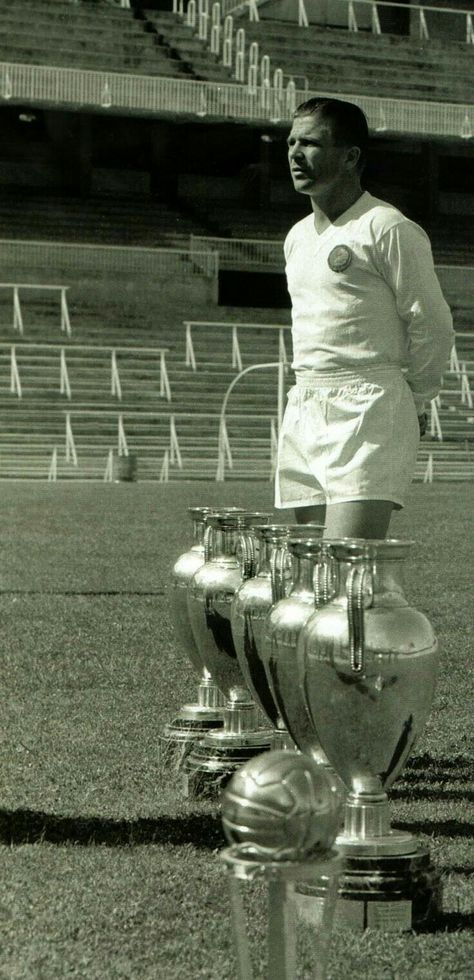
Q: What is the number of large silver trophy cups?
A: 5